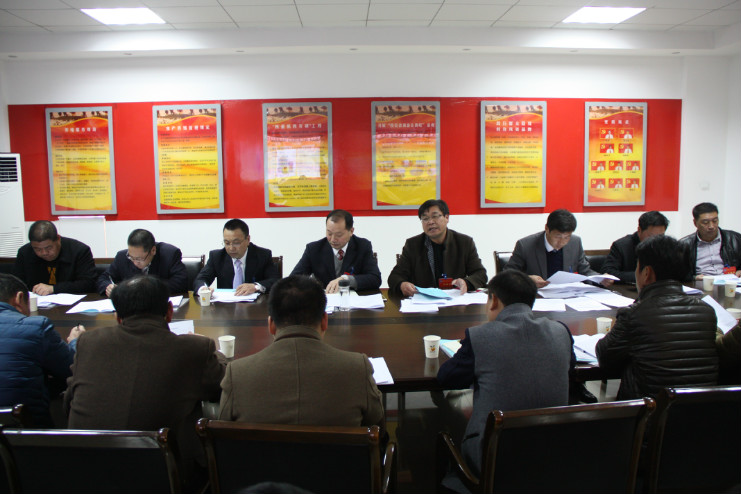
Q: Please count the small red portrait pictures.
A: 10